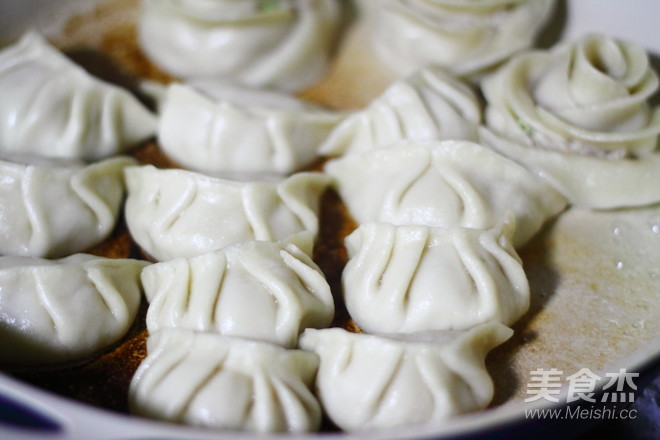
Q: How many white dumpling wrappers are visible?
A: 14